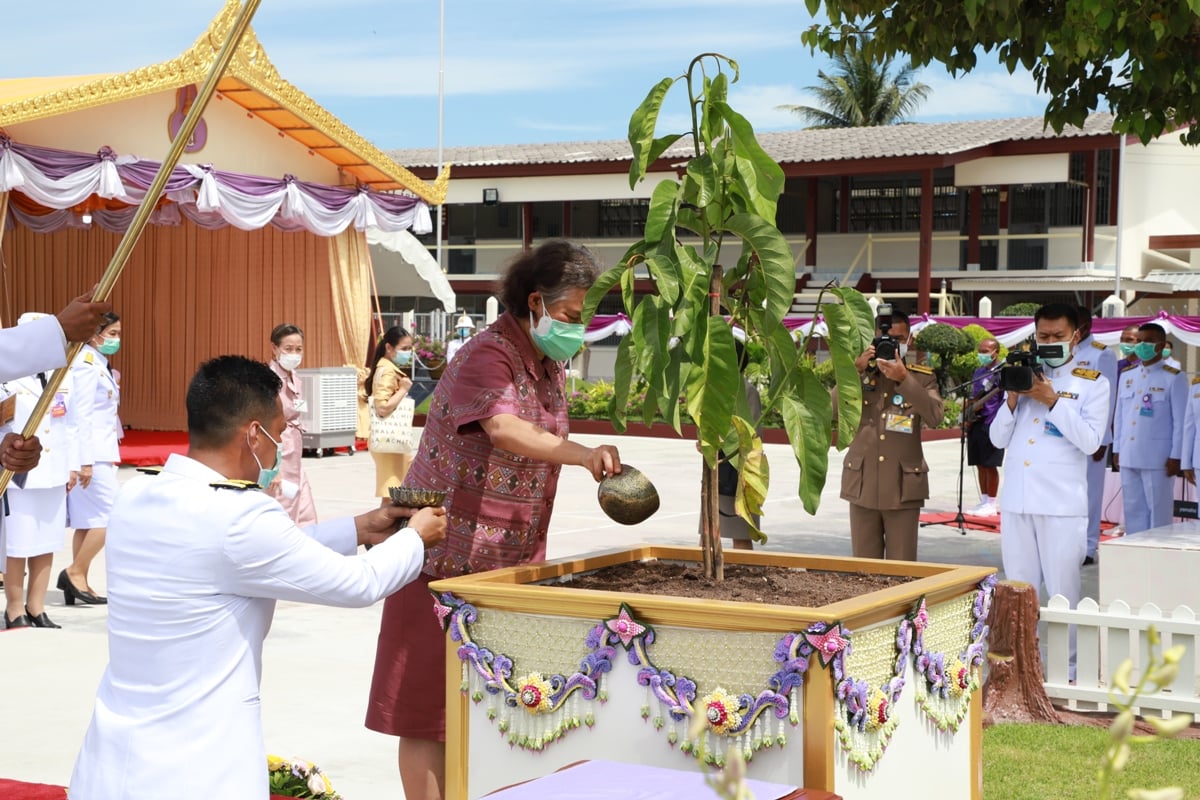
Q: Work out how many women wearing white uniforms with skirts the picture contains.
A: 2